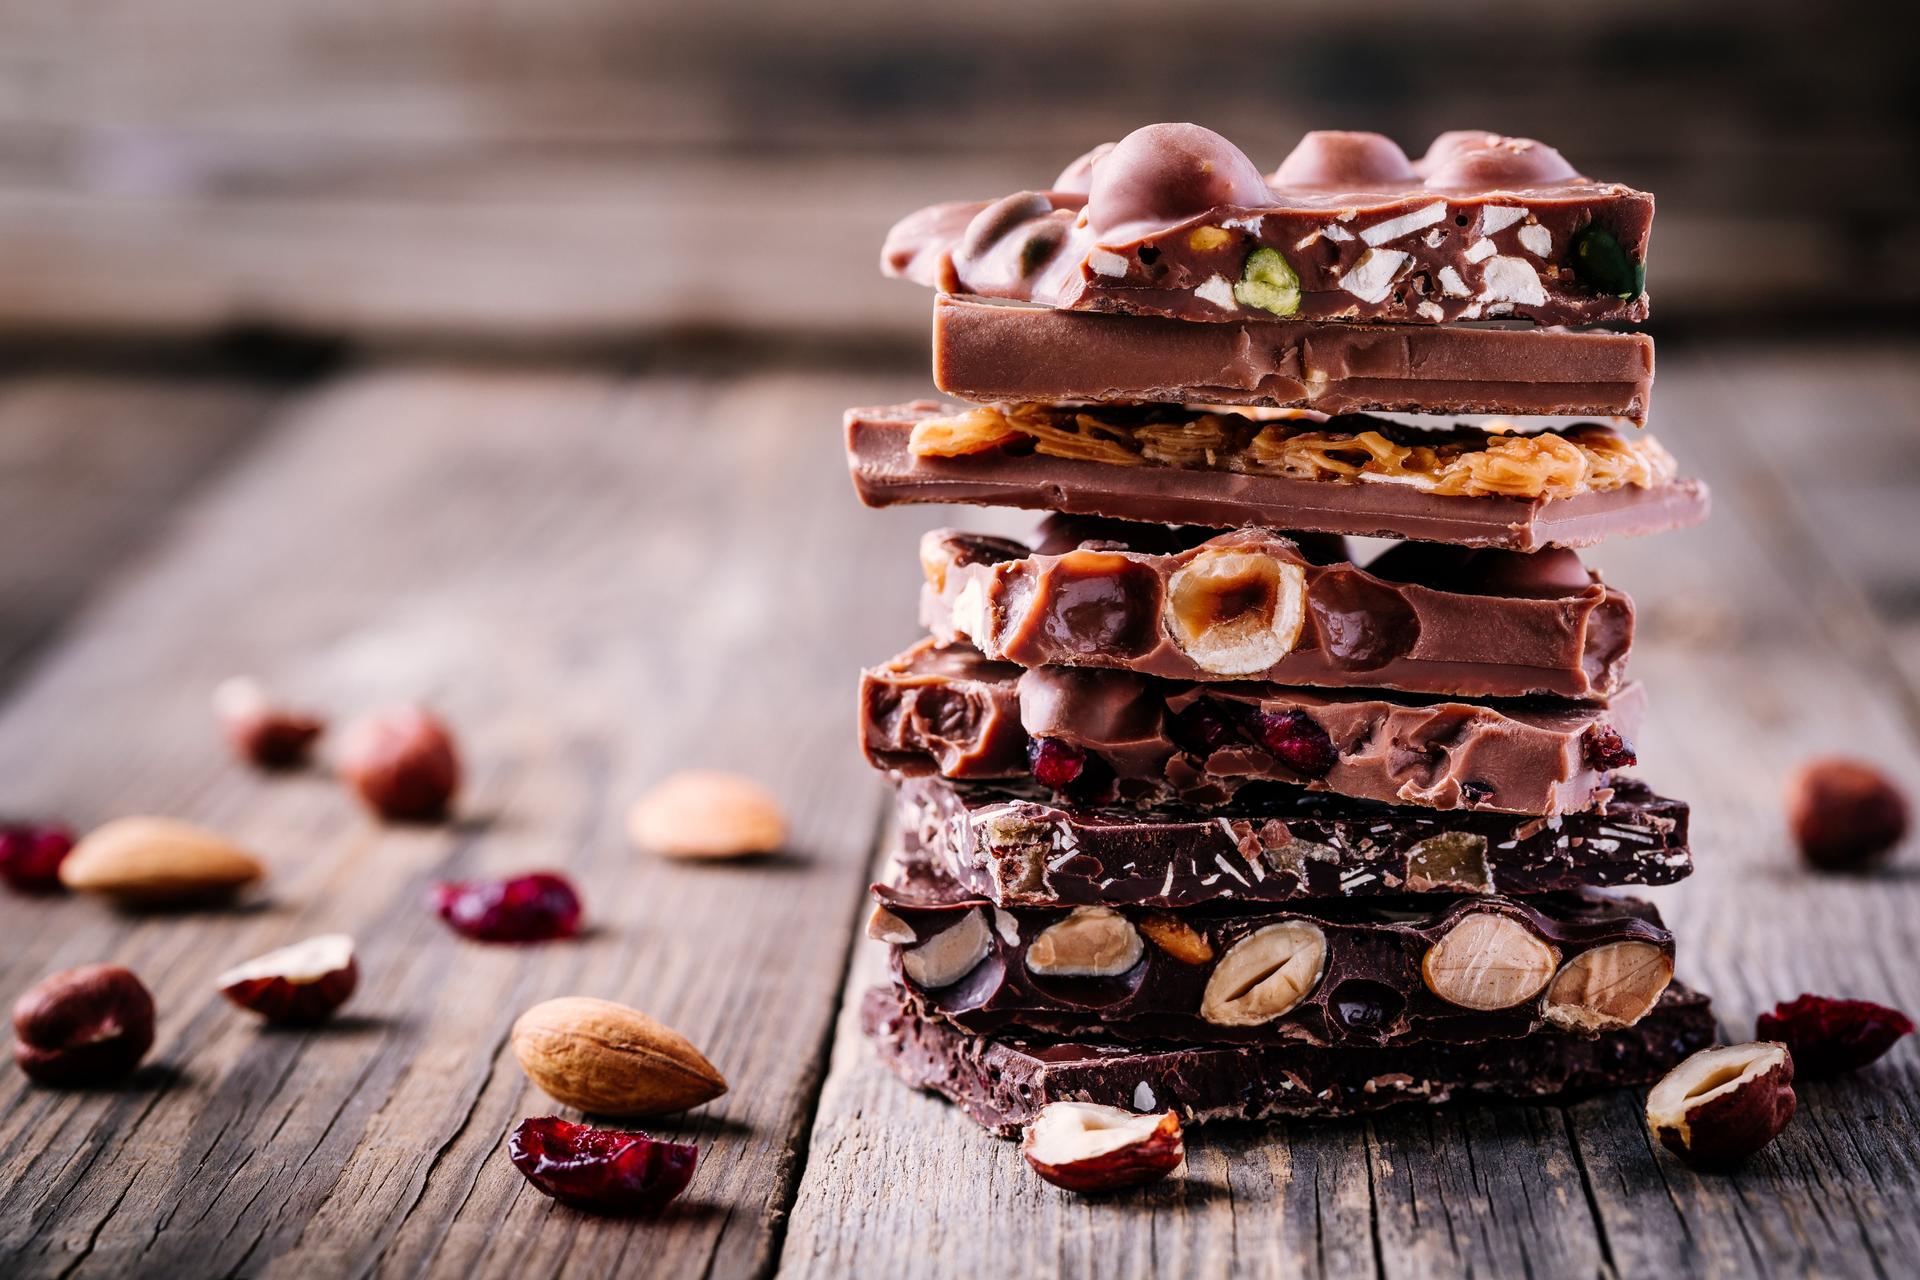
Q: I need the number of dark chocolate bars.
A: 3